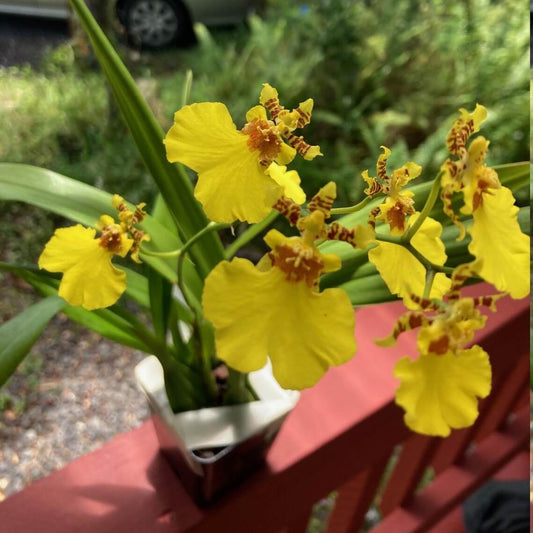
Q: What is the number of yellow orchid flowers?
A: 6